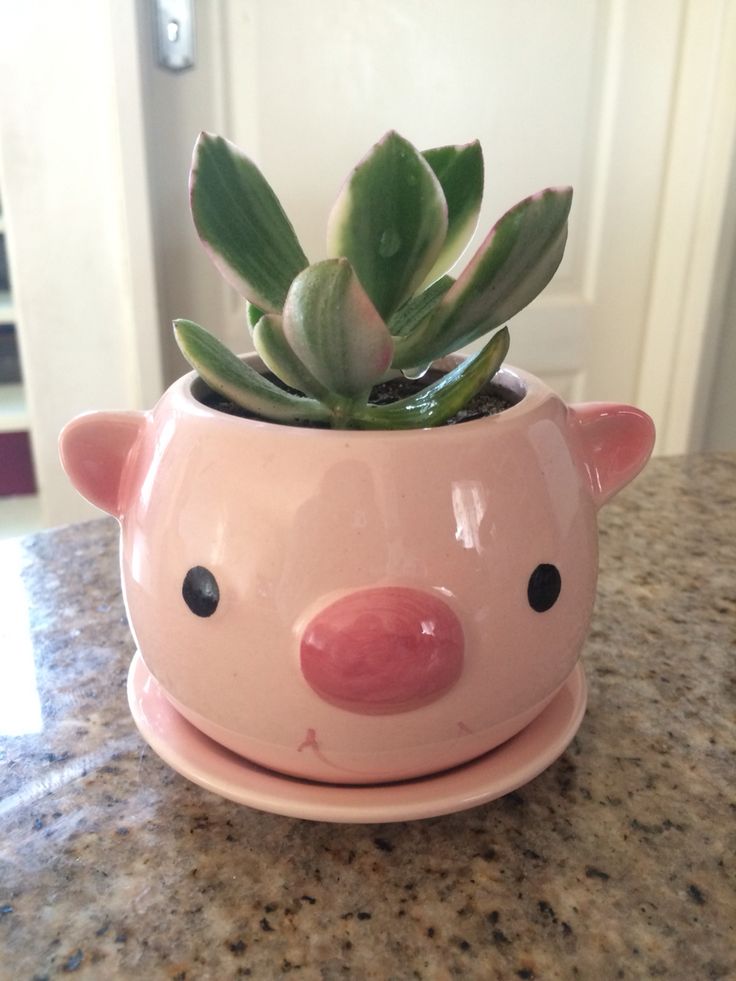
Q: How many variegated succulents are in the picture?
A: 1